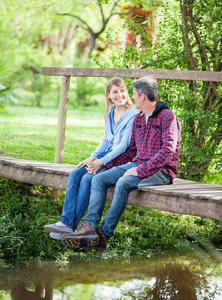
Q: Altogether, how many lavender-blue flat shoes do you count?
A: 2